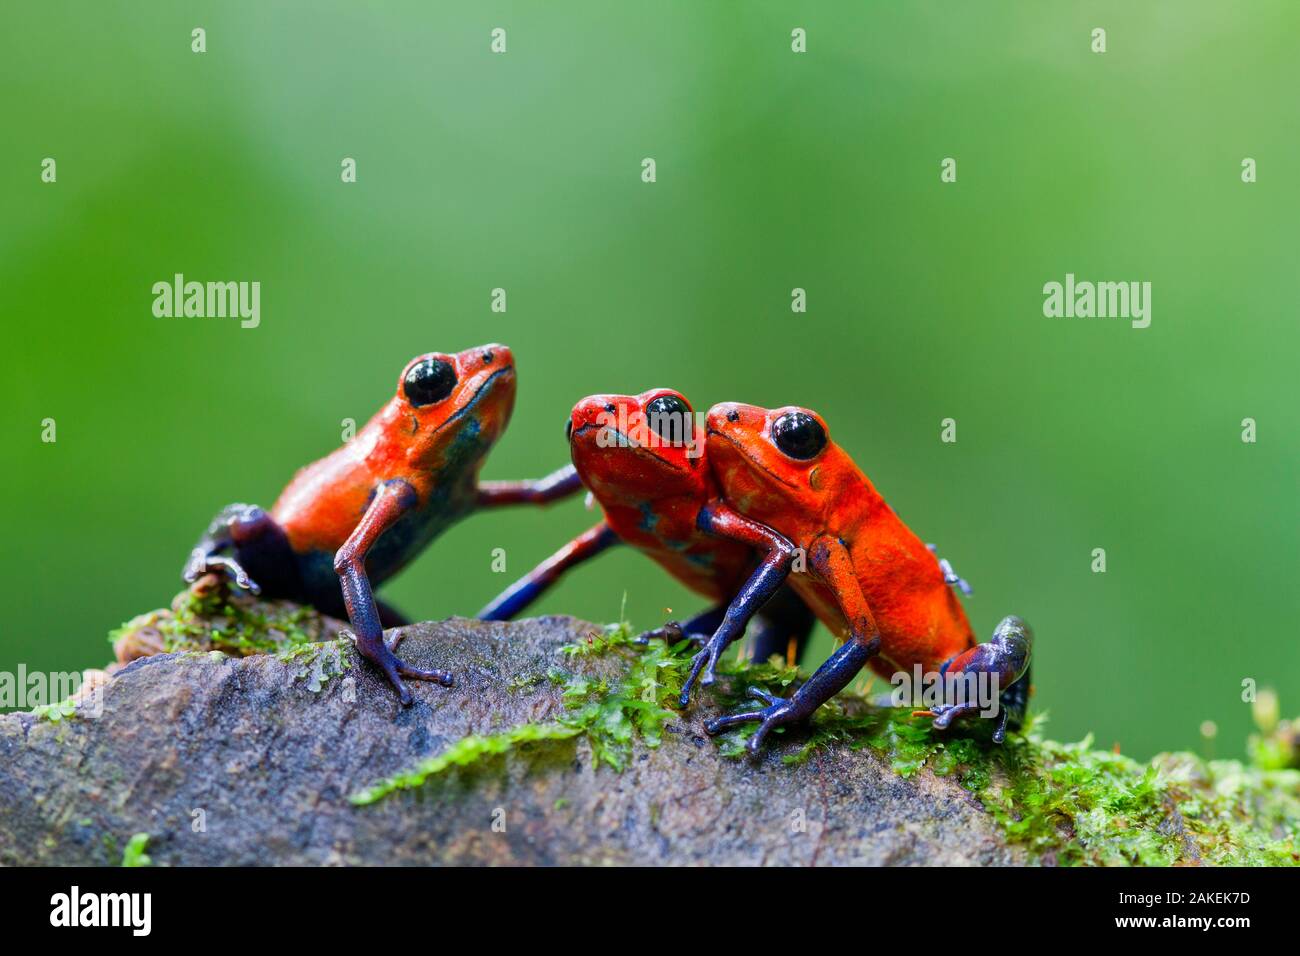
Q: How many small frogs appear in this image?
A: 3